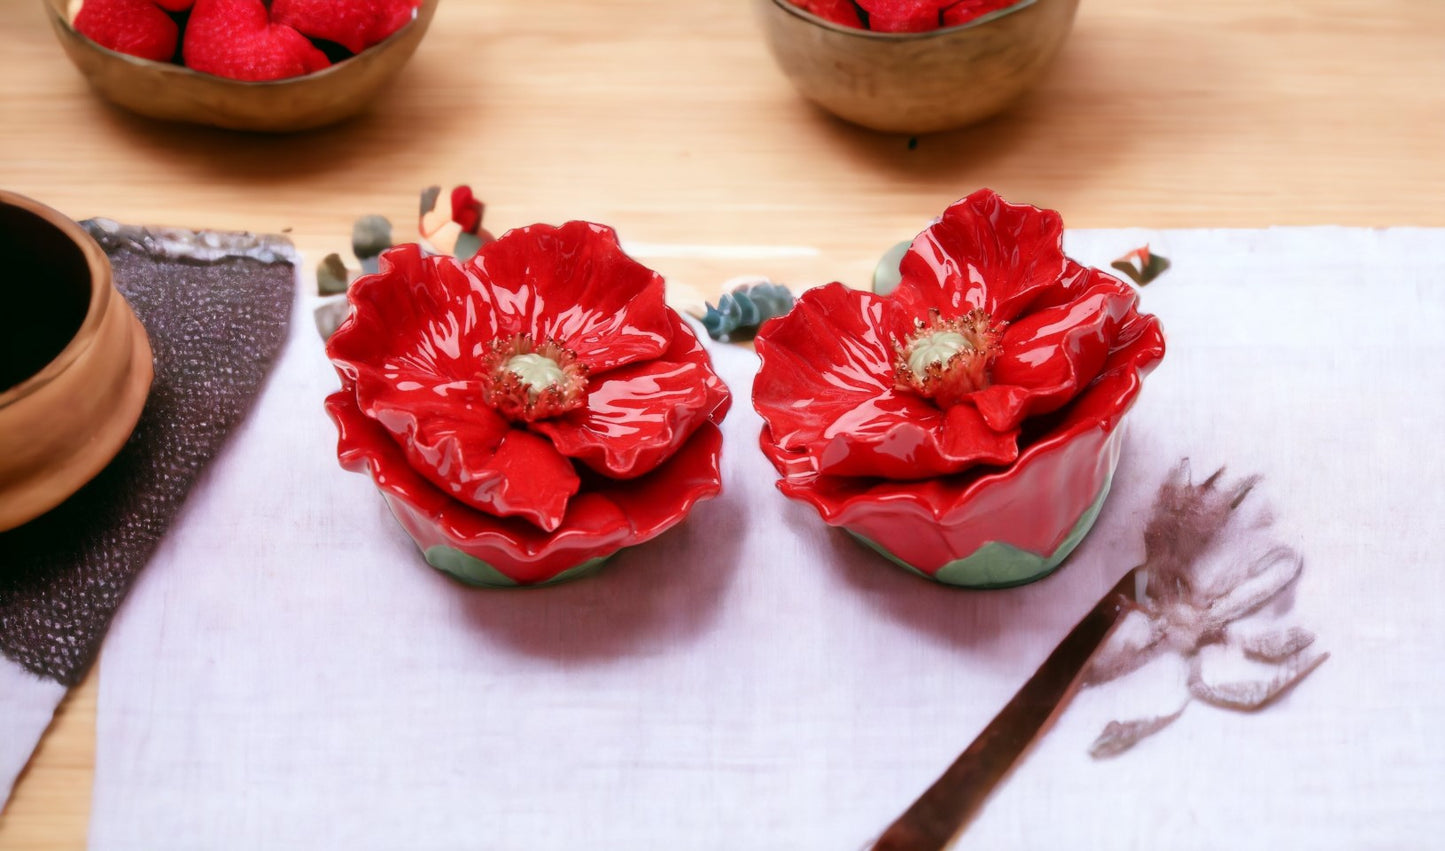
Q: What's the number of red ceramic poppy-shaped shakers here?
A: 2